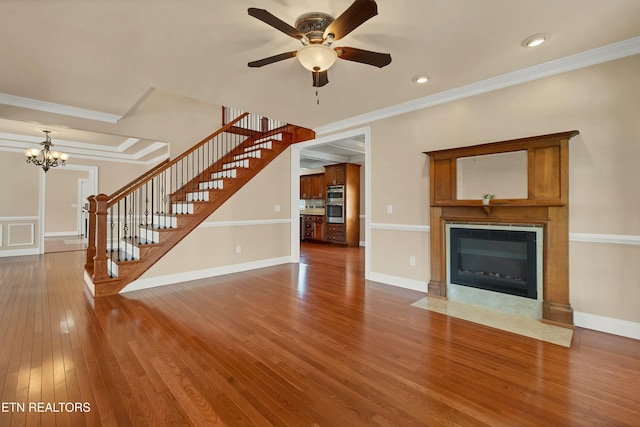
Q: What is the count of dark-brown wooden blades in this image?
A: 5